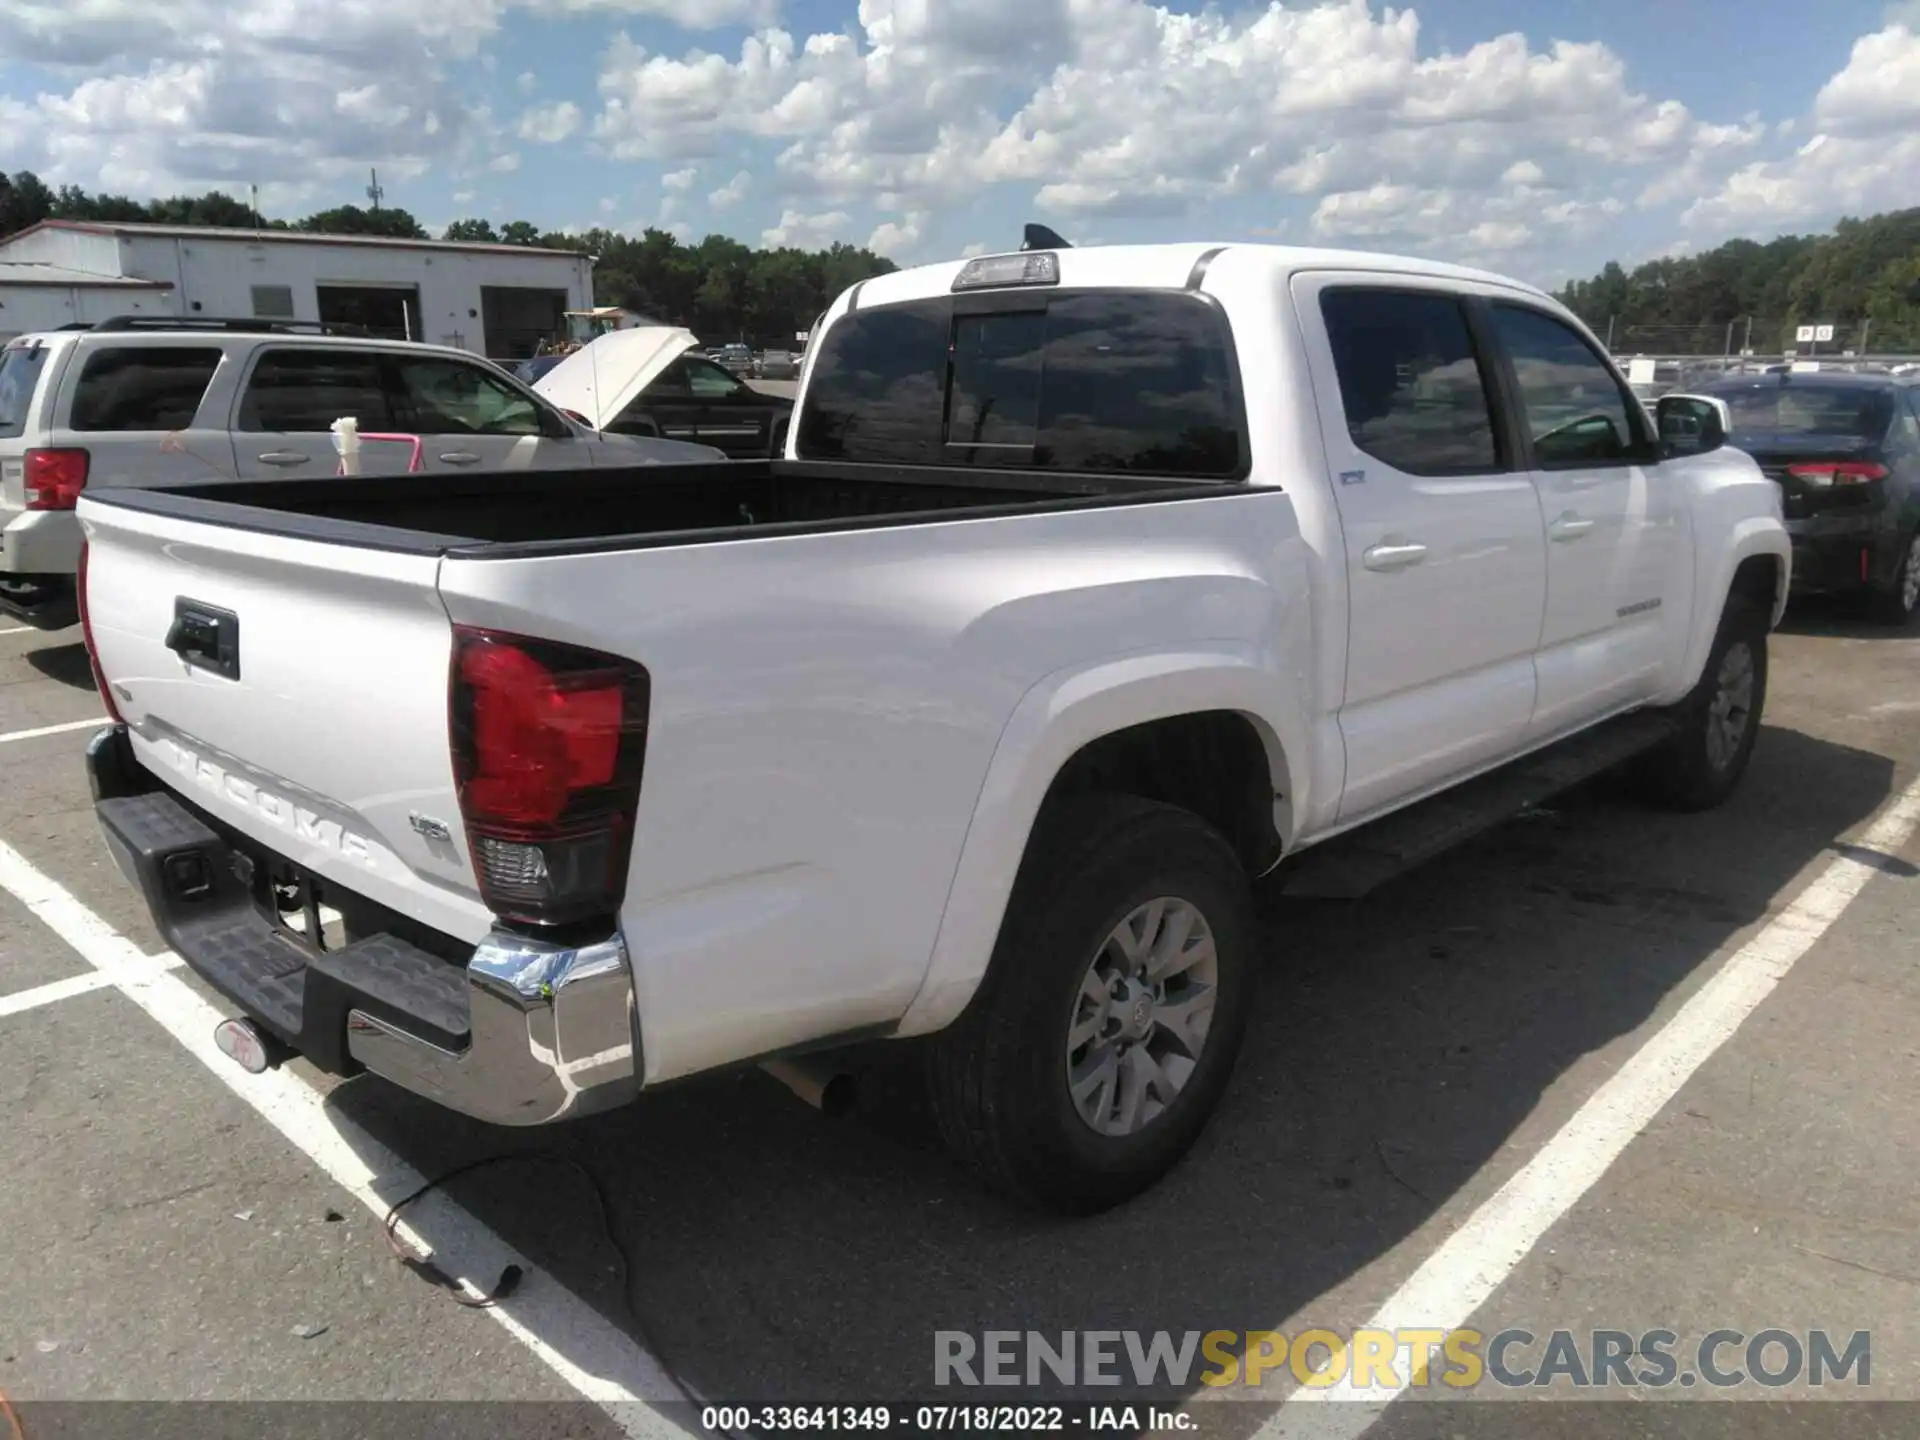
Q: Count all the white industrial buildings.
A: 1